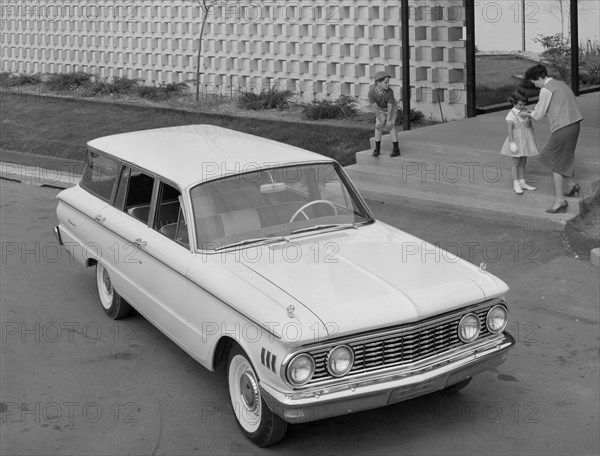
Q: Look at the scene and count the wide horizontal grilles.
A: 1